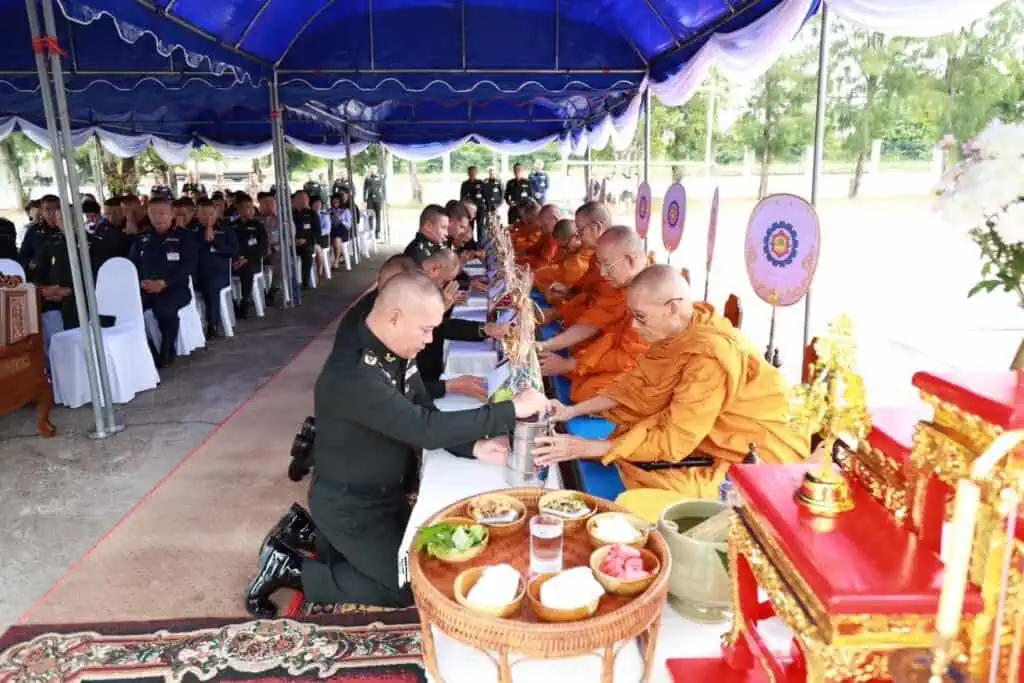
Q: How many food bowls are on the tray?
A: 7